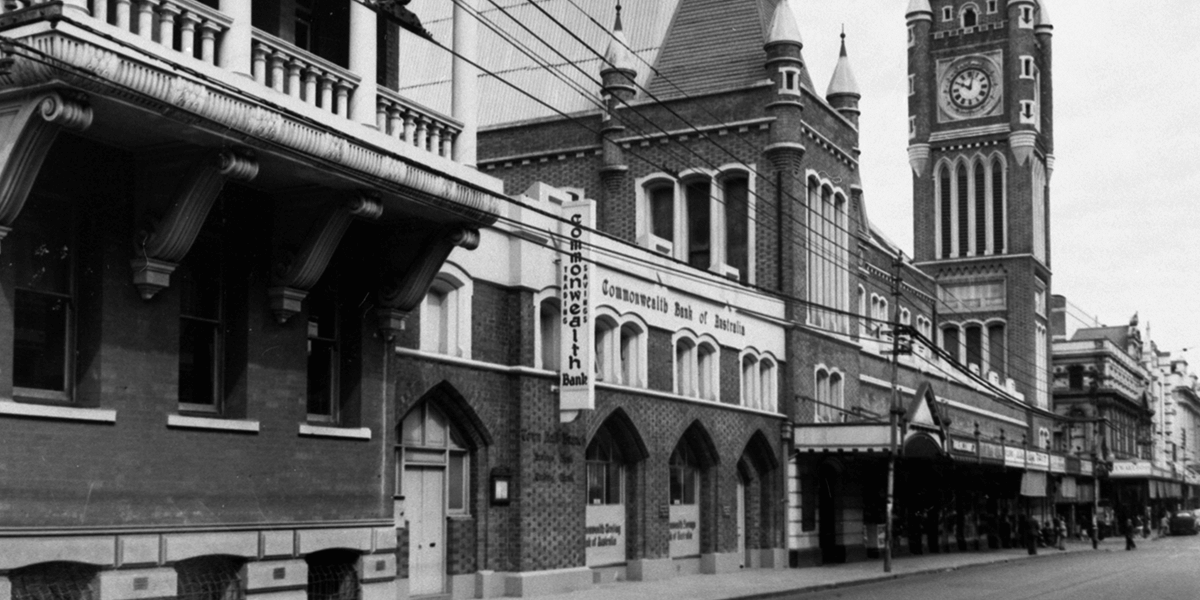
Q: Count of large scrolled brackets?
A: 4